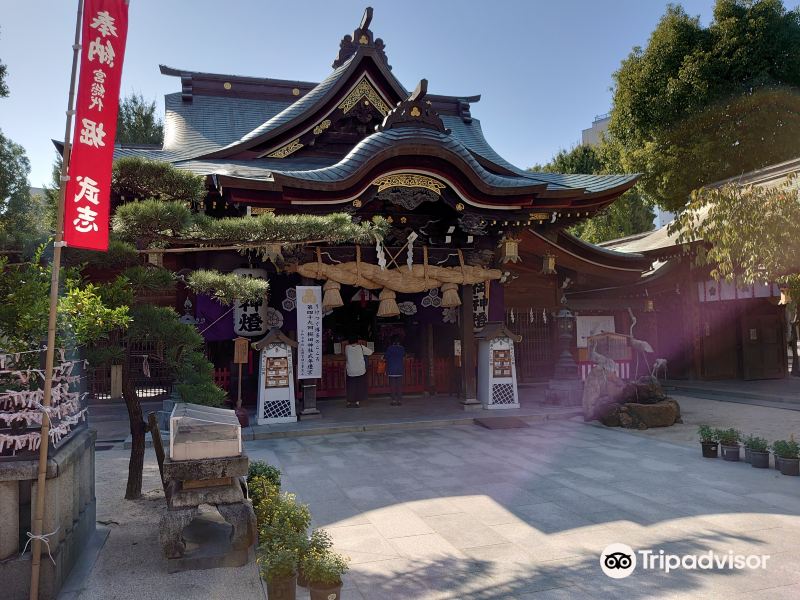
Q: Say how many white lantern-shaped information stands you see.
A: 2